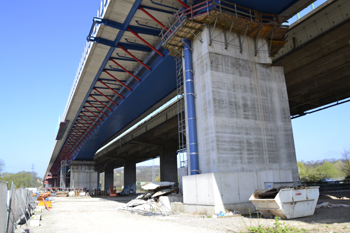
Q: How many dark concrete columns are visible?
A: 3